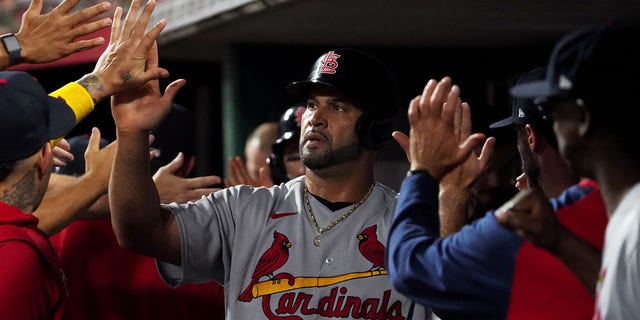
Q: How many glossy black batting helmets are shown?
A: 2